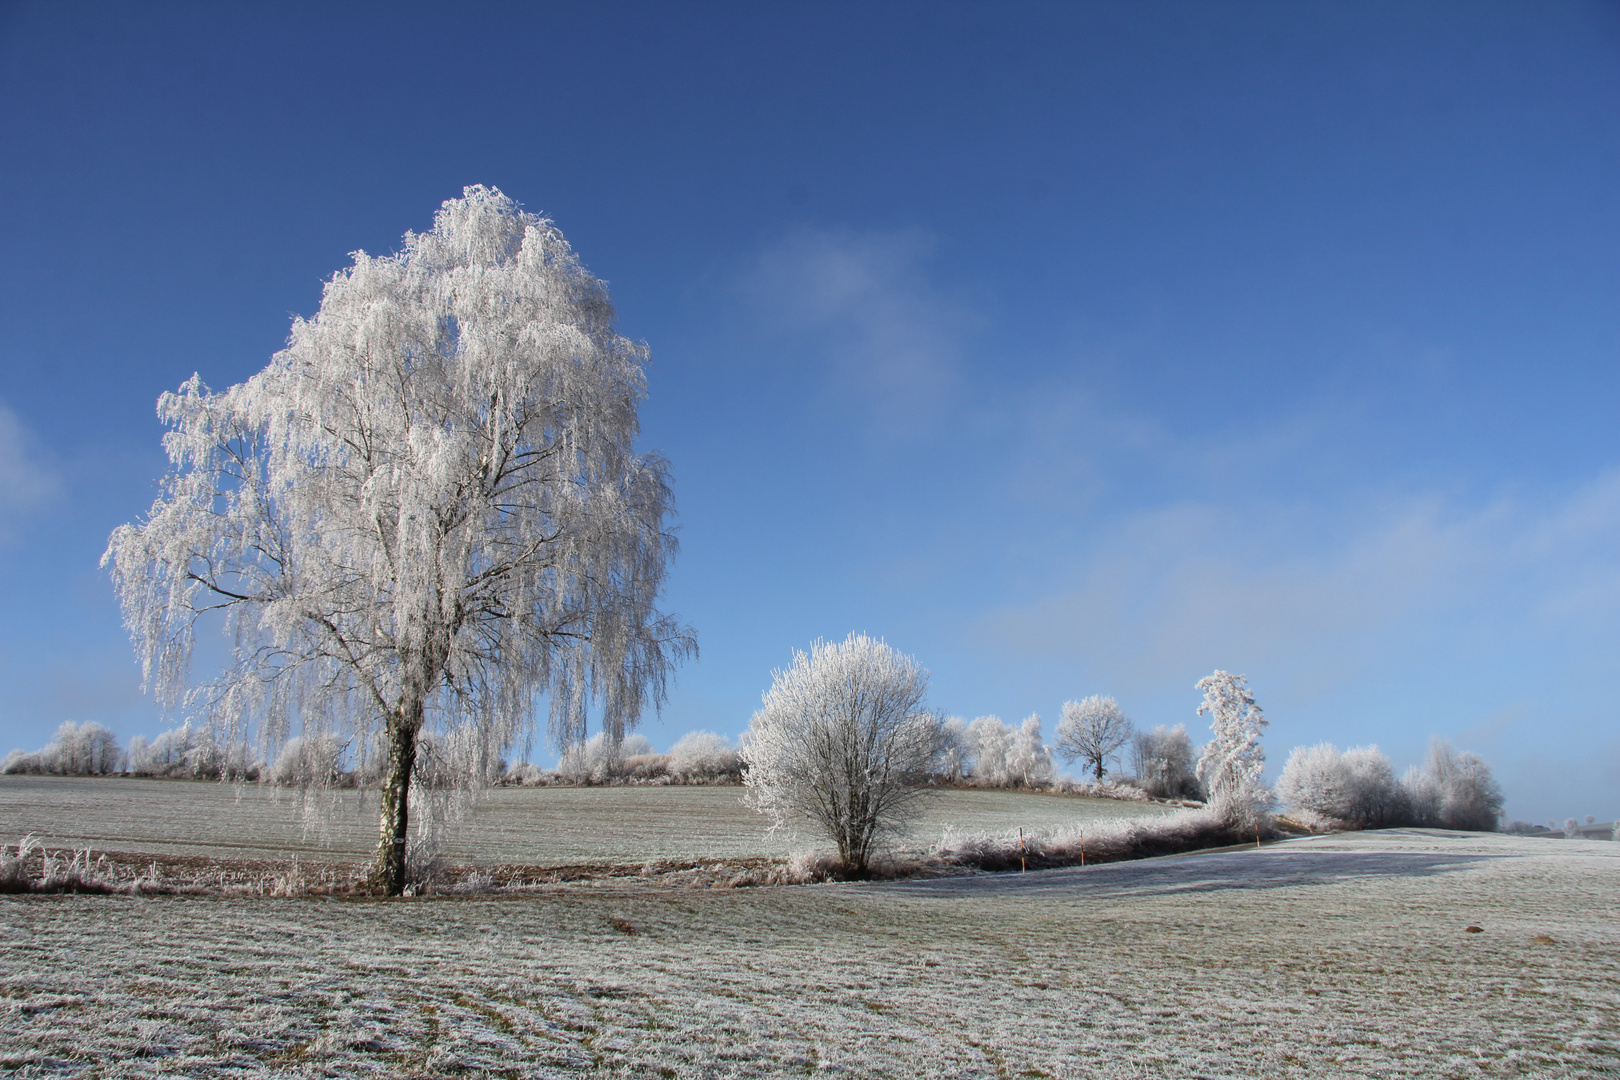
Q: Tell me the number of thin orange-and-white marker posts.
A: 3